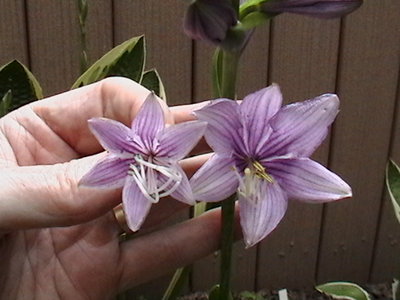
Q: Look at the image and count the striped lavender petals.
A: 12